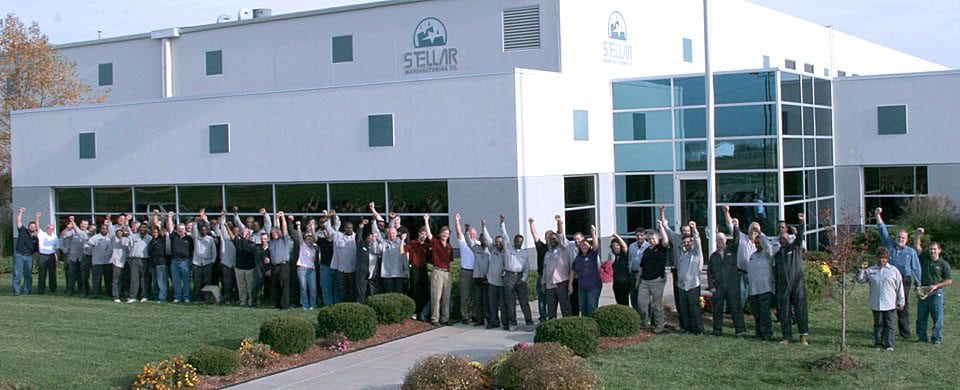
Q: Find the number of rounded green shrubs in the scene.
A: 6